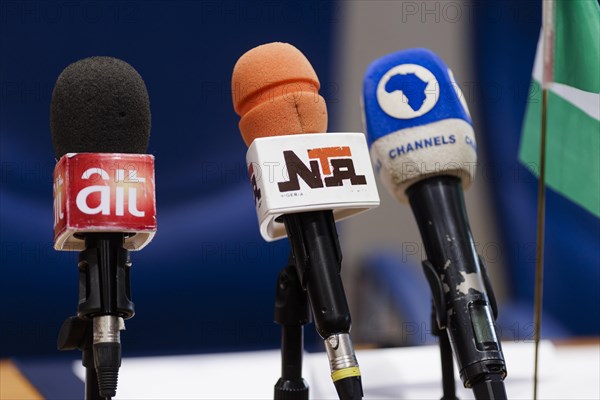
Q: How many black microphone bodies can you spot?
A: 3